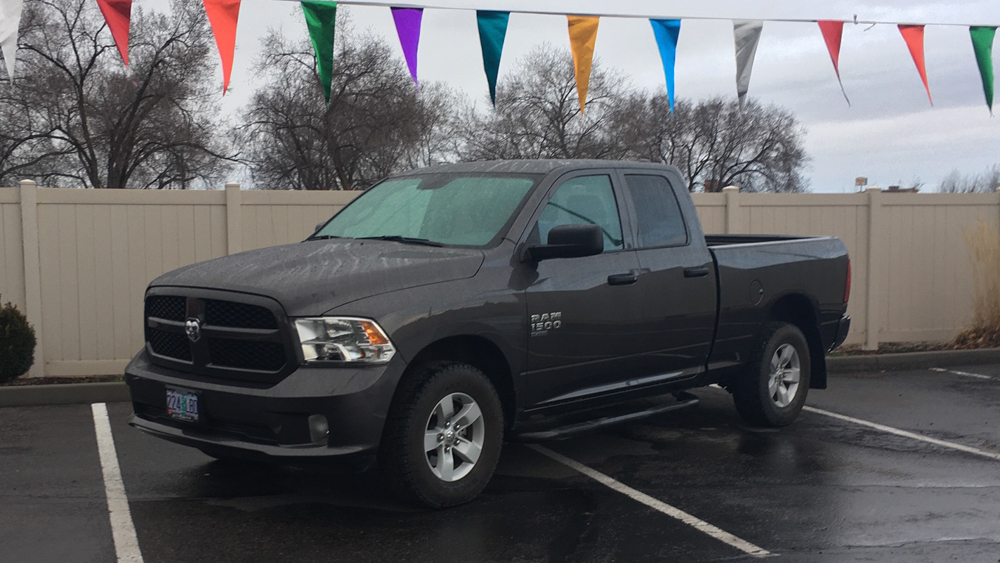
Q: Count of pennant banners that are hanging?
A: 12